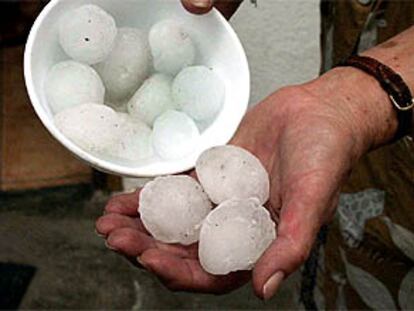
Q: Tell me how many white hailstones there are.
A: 12